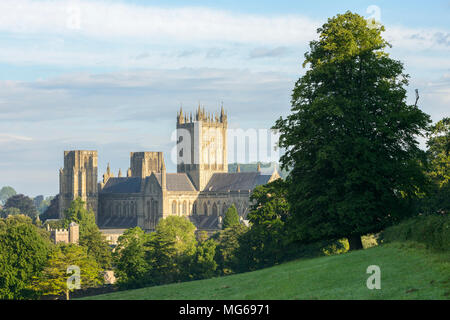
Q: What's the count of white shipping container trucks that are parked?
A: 0